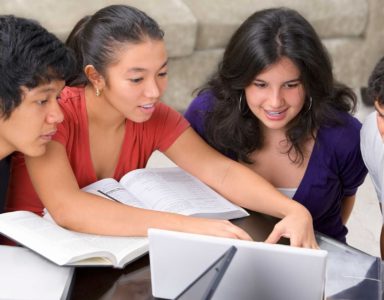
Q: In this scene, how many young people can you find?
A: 4